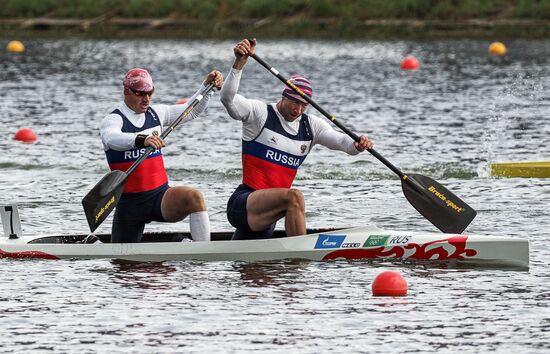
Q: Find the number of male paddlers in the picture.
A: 2